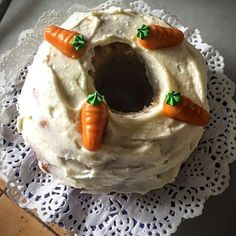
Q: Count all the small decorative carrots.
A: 4